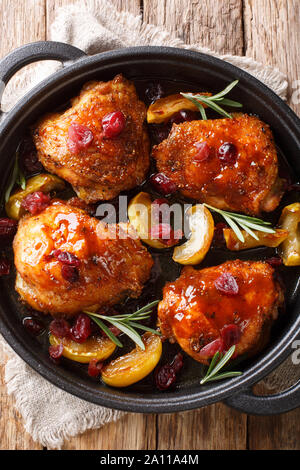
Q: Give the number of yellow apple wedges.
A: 8